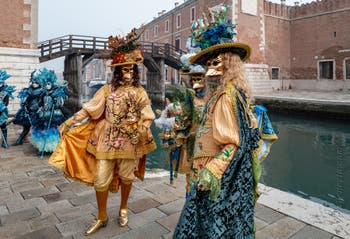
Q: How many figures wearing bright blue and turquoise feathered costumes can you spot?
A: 3